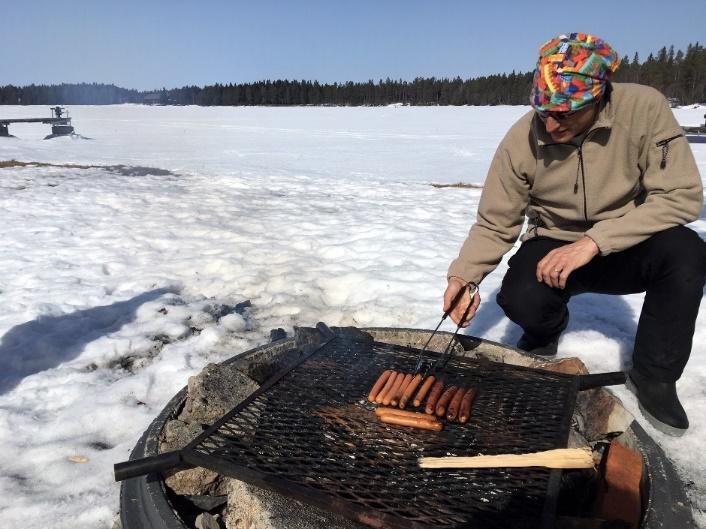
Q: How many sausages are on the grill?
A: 12